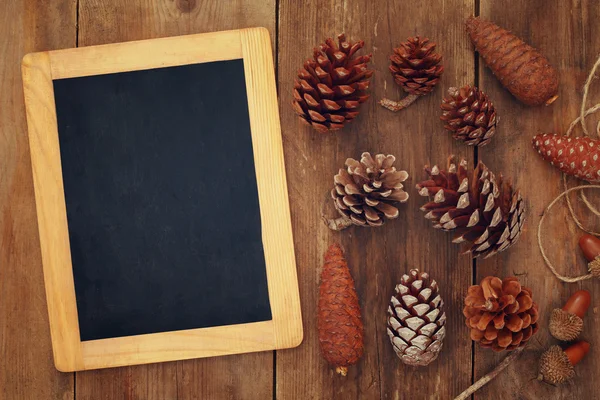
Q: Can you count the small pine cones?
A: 2